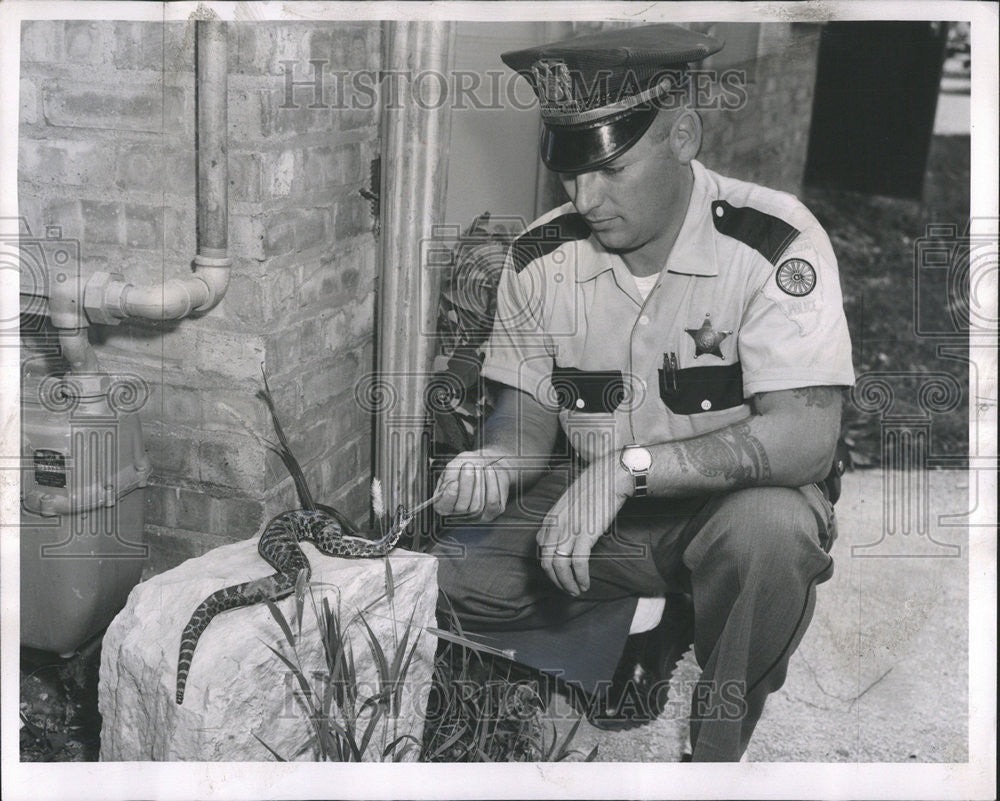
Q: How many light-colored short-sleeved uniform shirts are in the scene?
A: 1